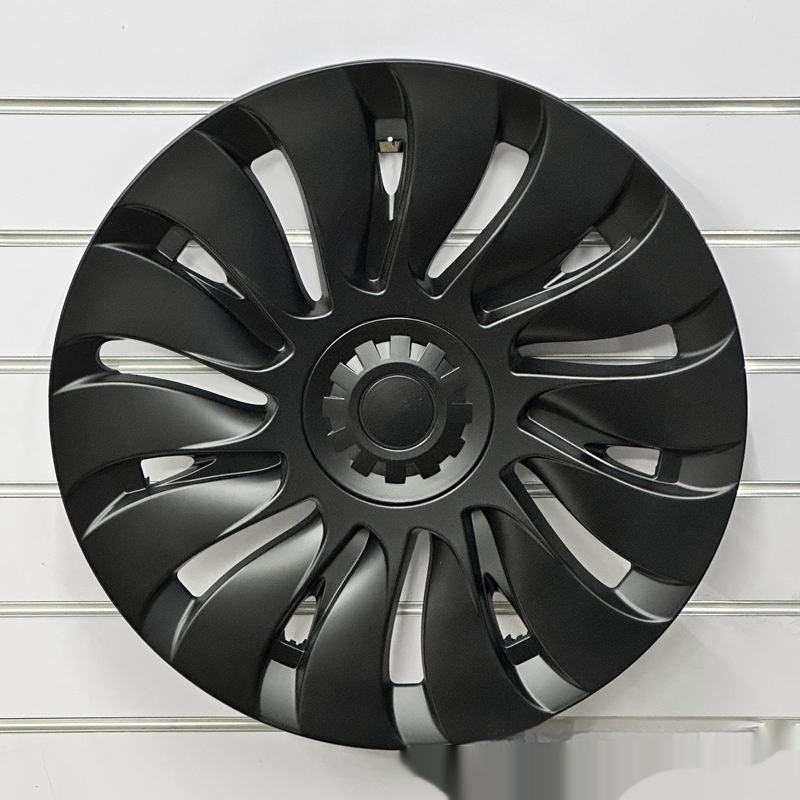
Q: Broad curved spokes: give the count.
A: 14